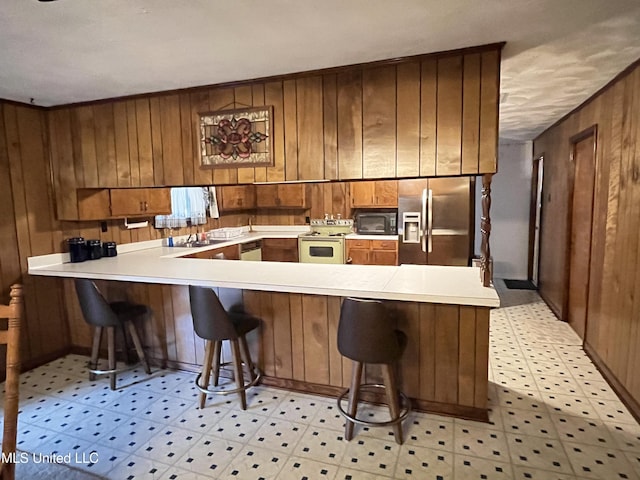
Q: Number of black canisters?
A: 3